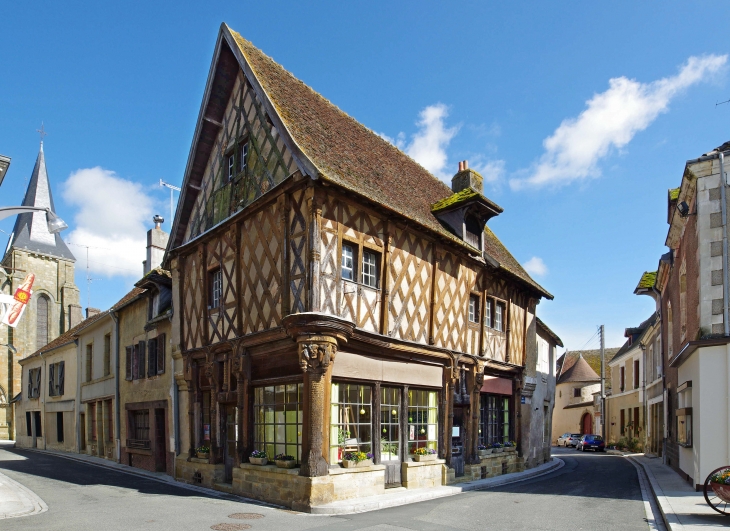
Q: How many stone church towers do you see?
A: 1